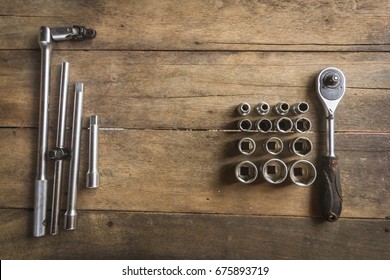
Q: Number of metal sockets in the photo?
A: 14